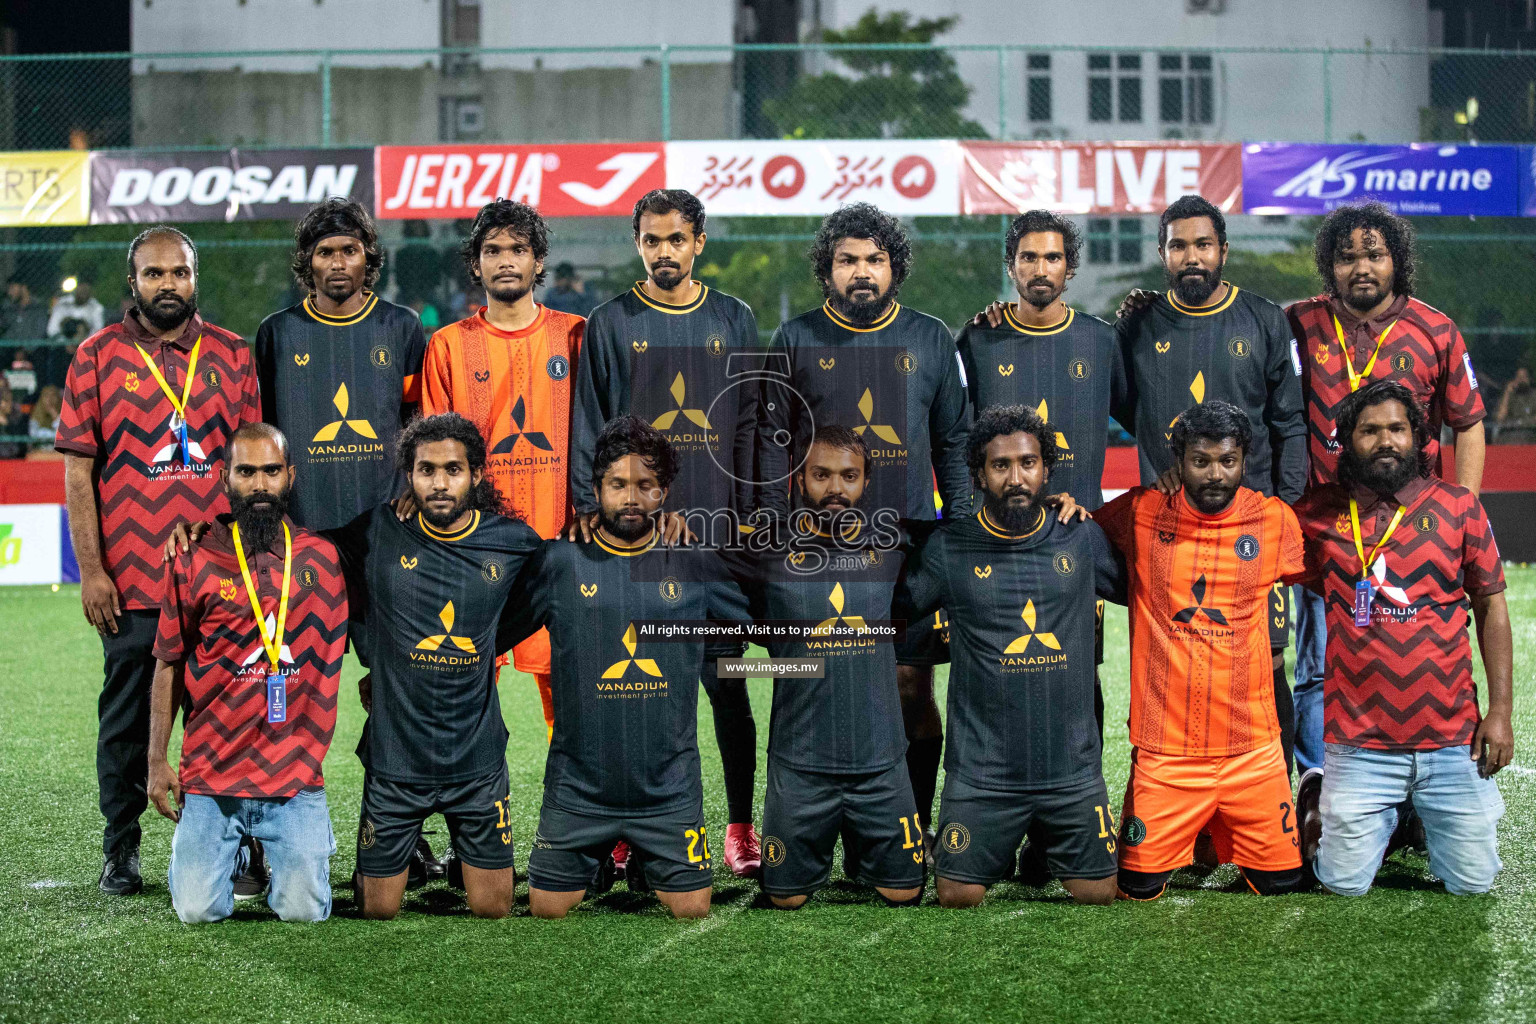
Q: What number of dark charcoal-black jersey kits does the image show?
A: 9